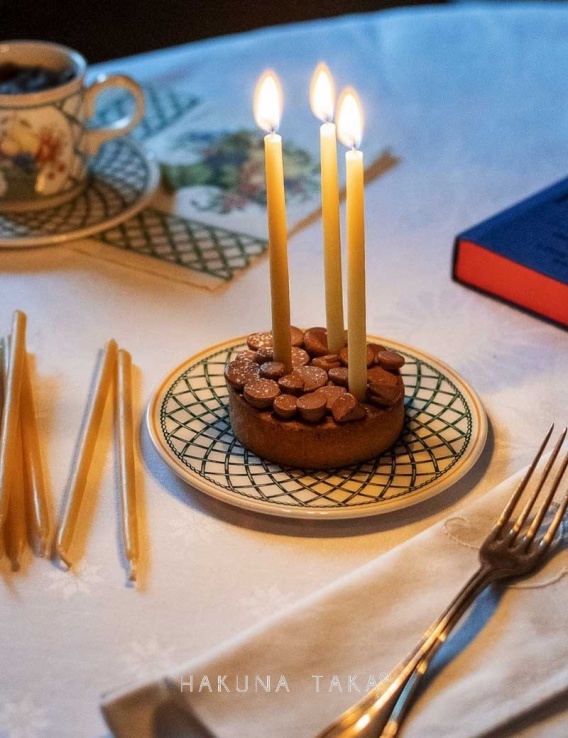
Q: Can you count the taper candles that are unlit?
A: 5